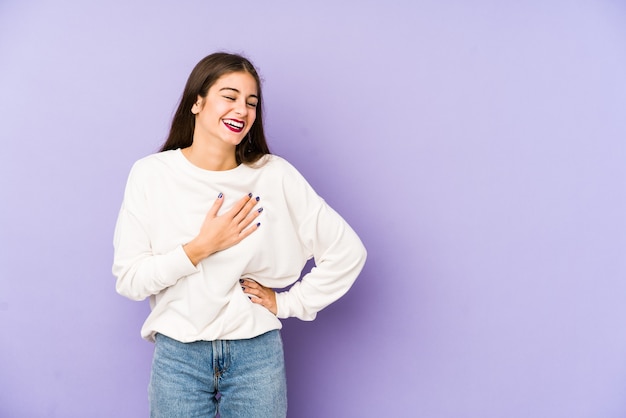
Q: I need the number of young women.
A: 1